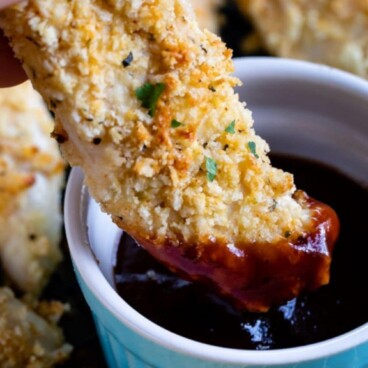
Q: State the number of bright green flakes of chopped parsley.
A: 5